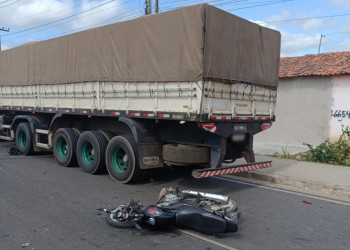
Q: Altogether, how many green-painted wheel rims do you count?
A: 4